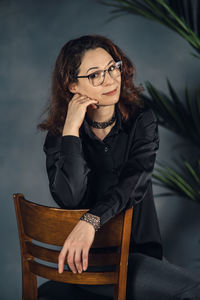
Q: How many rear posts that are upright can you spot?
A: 2